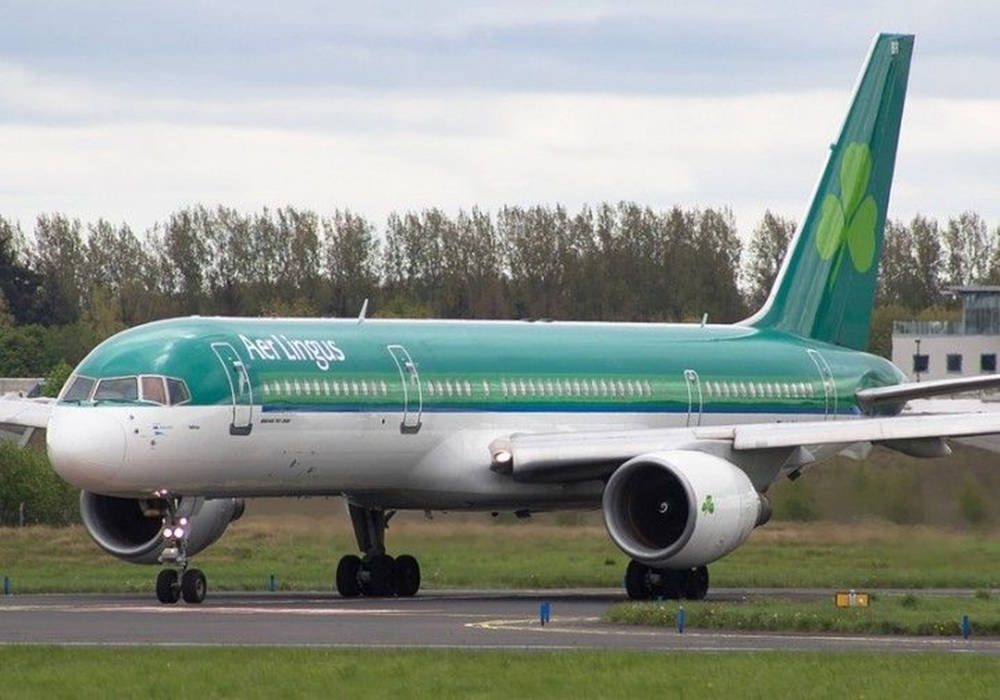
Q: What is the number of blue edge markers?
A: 5